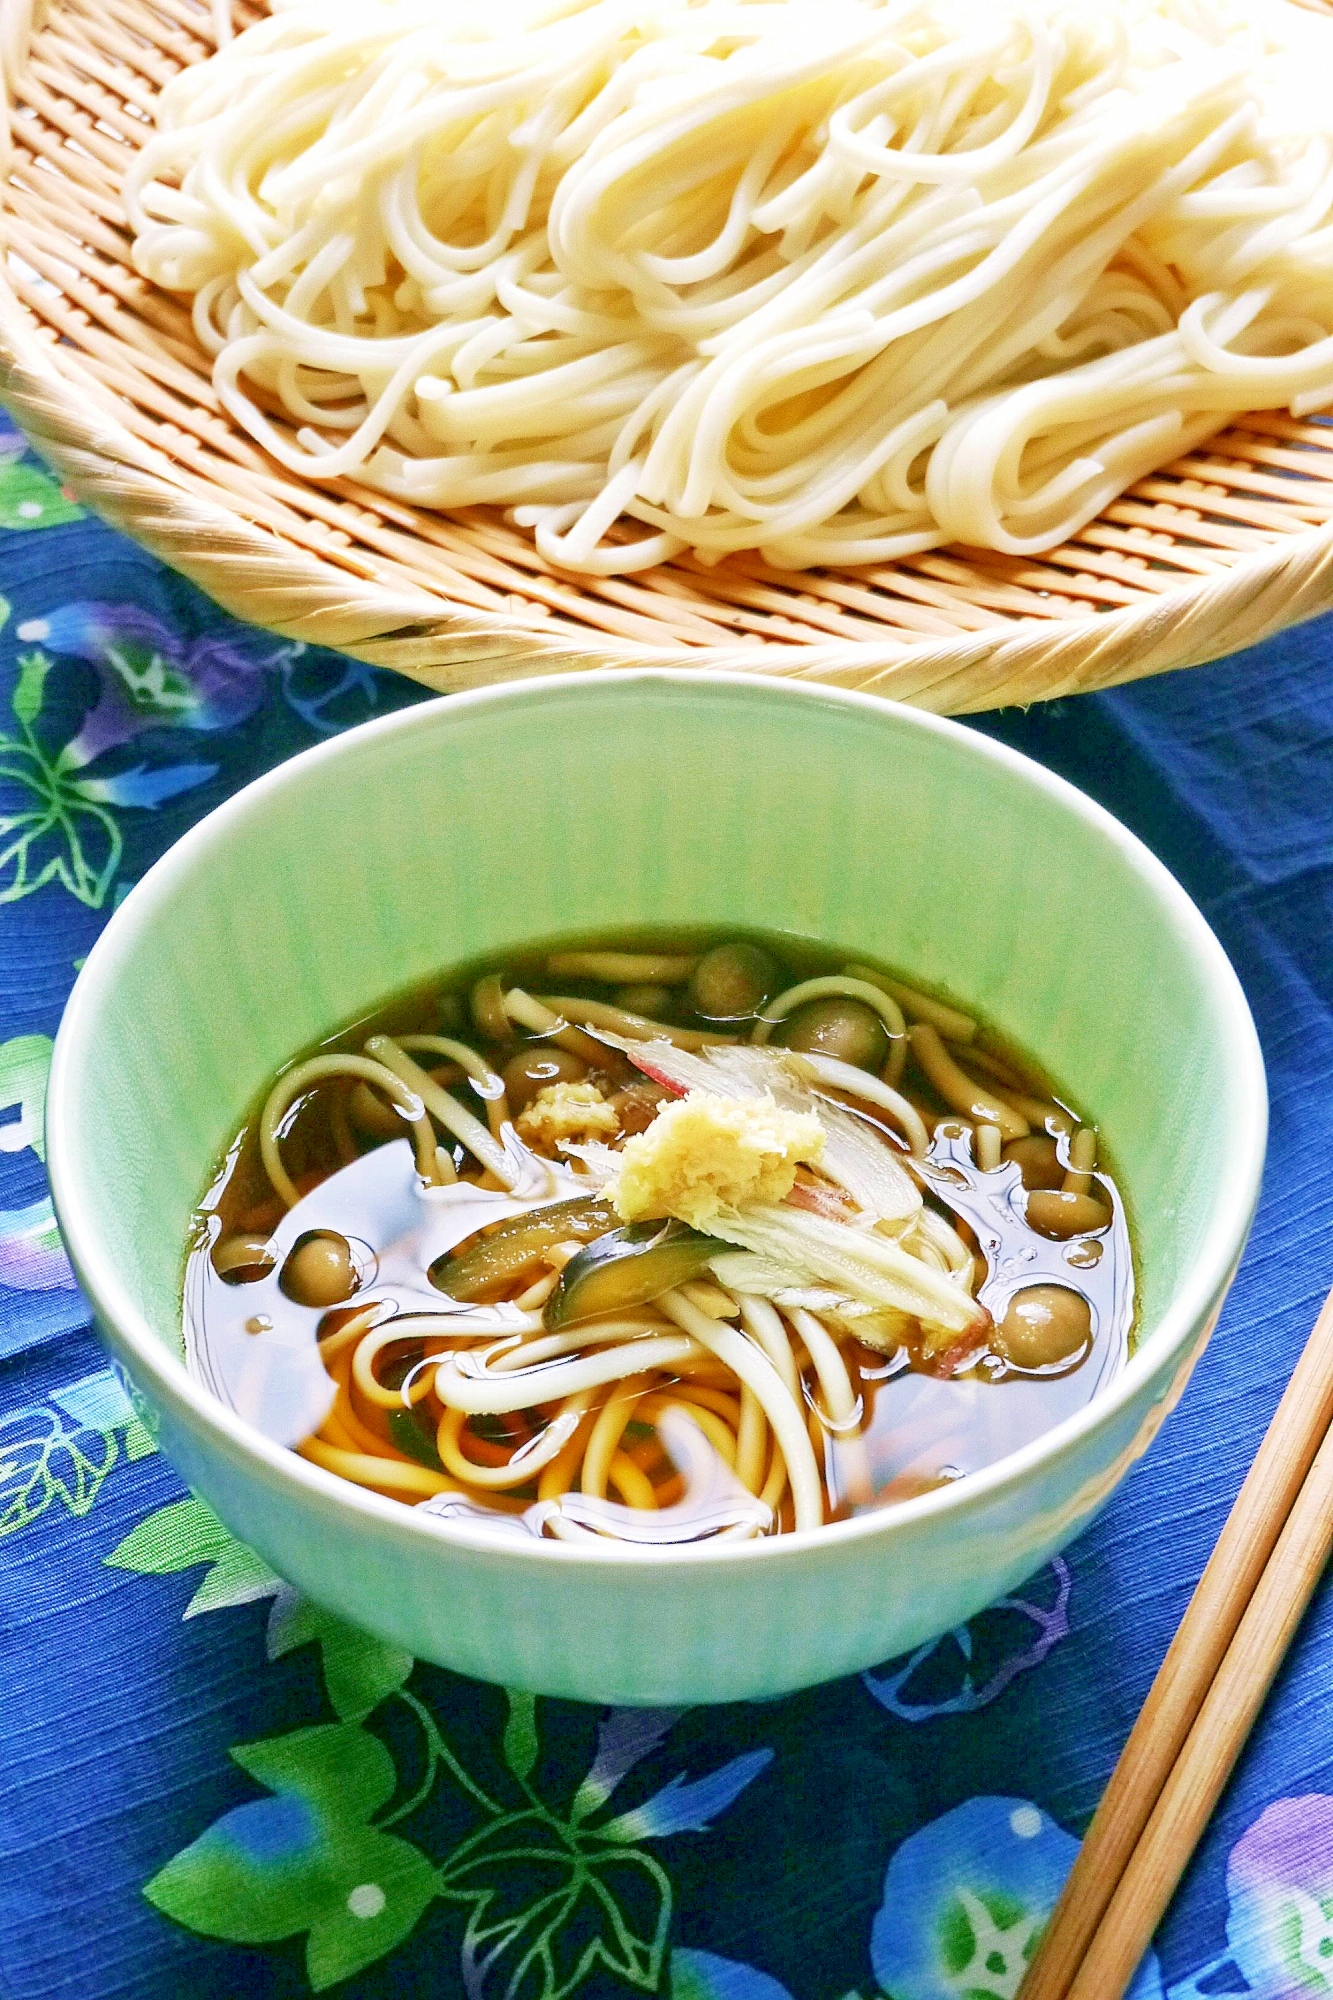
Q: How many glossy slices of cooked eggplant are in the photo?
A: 2